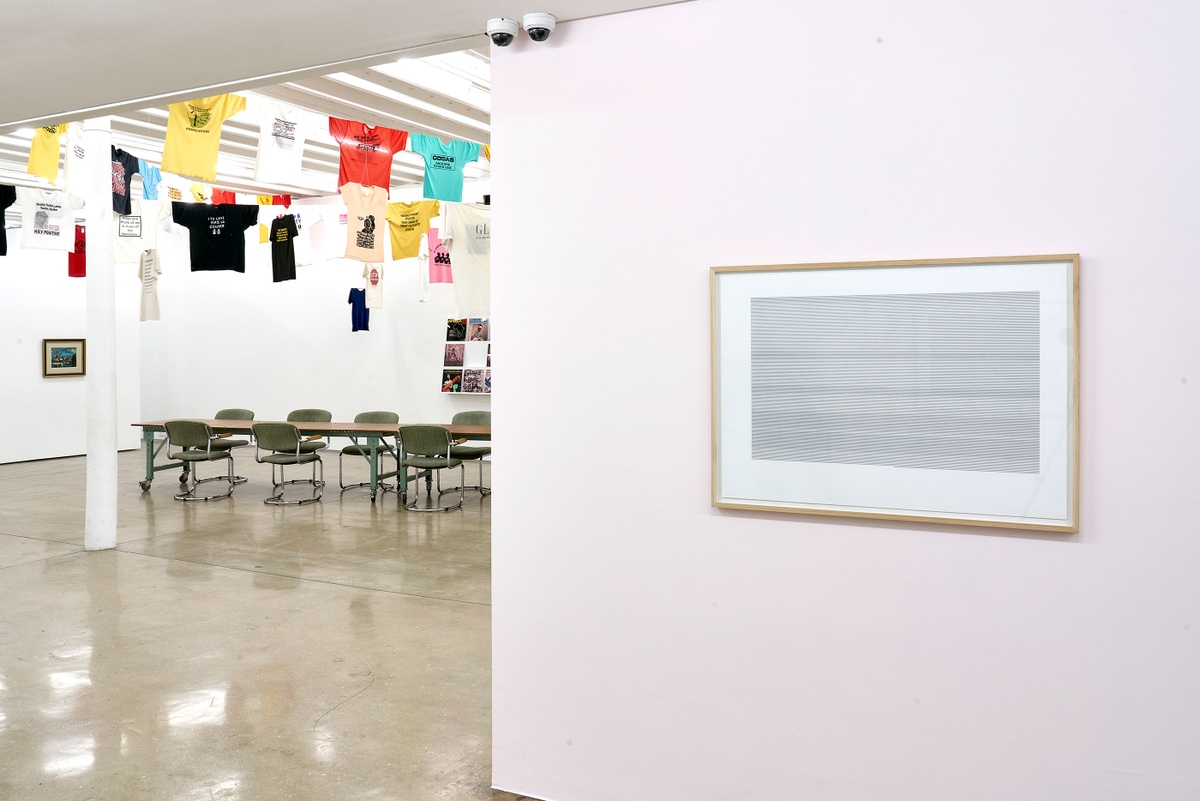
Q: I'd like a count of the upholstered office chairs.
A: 7